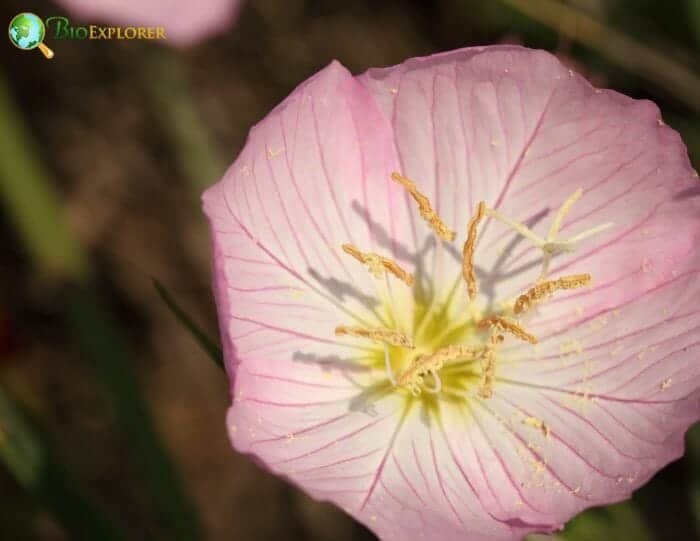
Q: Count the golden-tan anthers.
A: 8